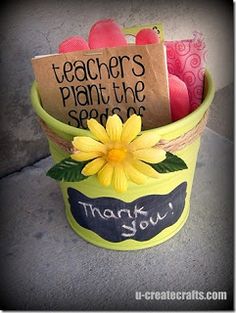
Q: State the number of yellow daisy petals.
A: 12